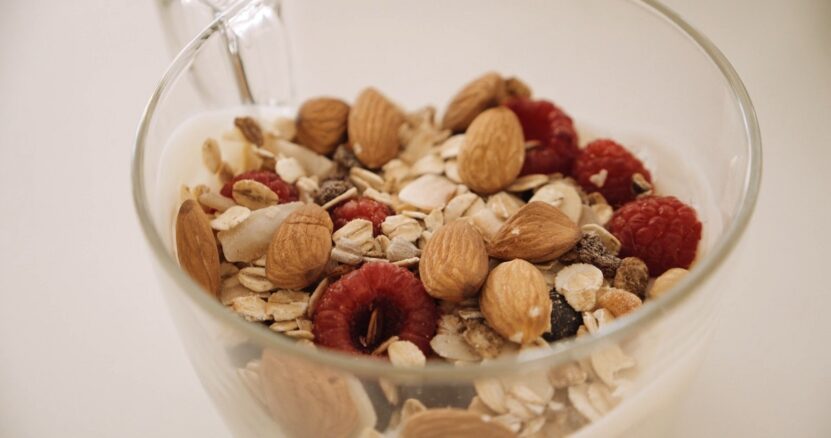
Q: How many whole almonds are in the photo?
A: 11